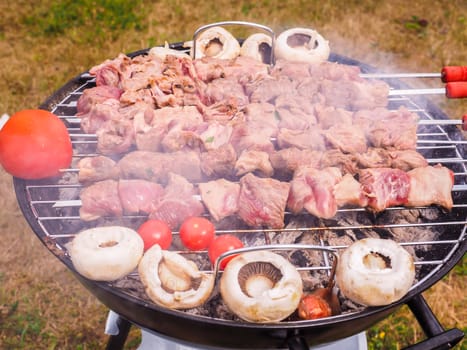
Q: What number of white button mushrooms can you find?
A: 7